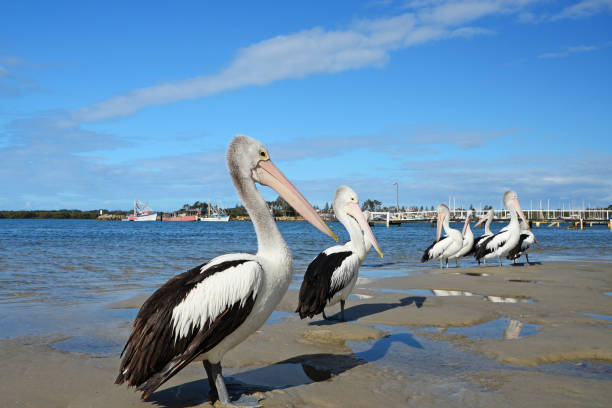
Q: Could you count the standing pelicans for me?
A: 7